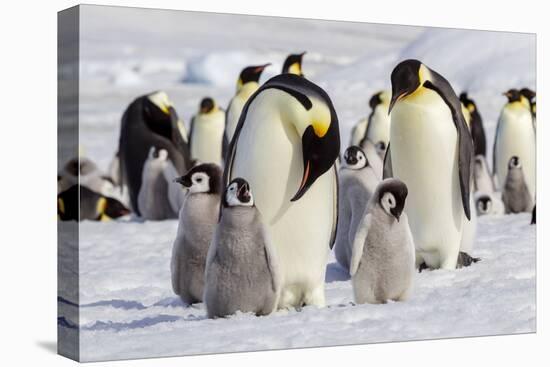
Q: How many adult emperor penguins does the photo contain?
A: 11